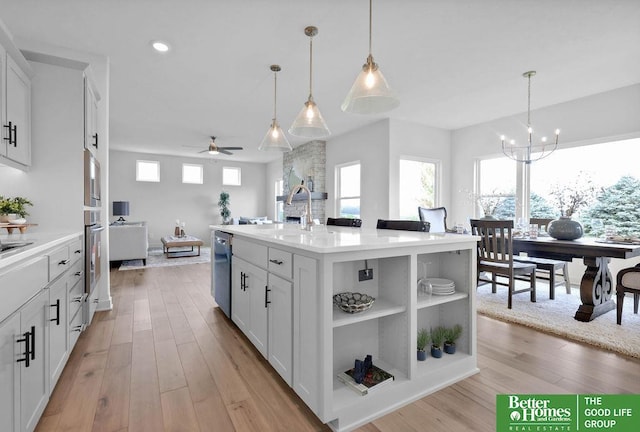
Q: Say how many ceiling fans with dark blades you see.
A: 1